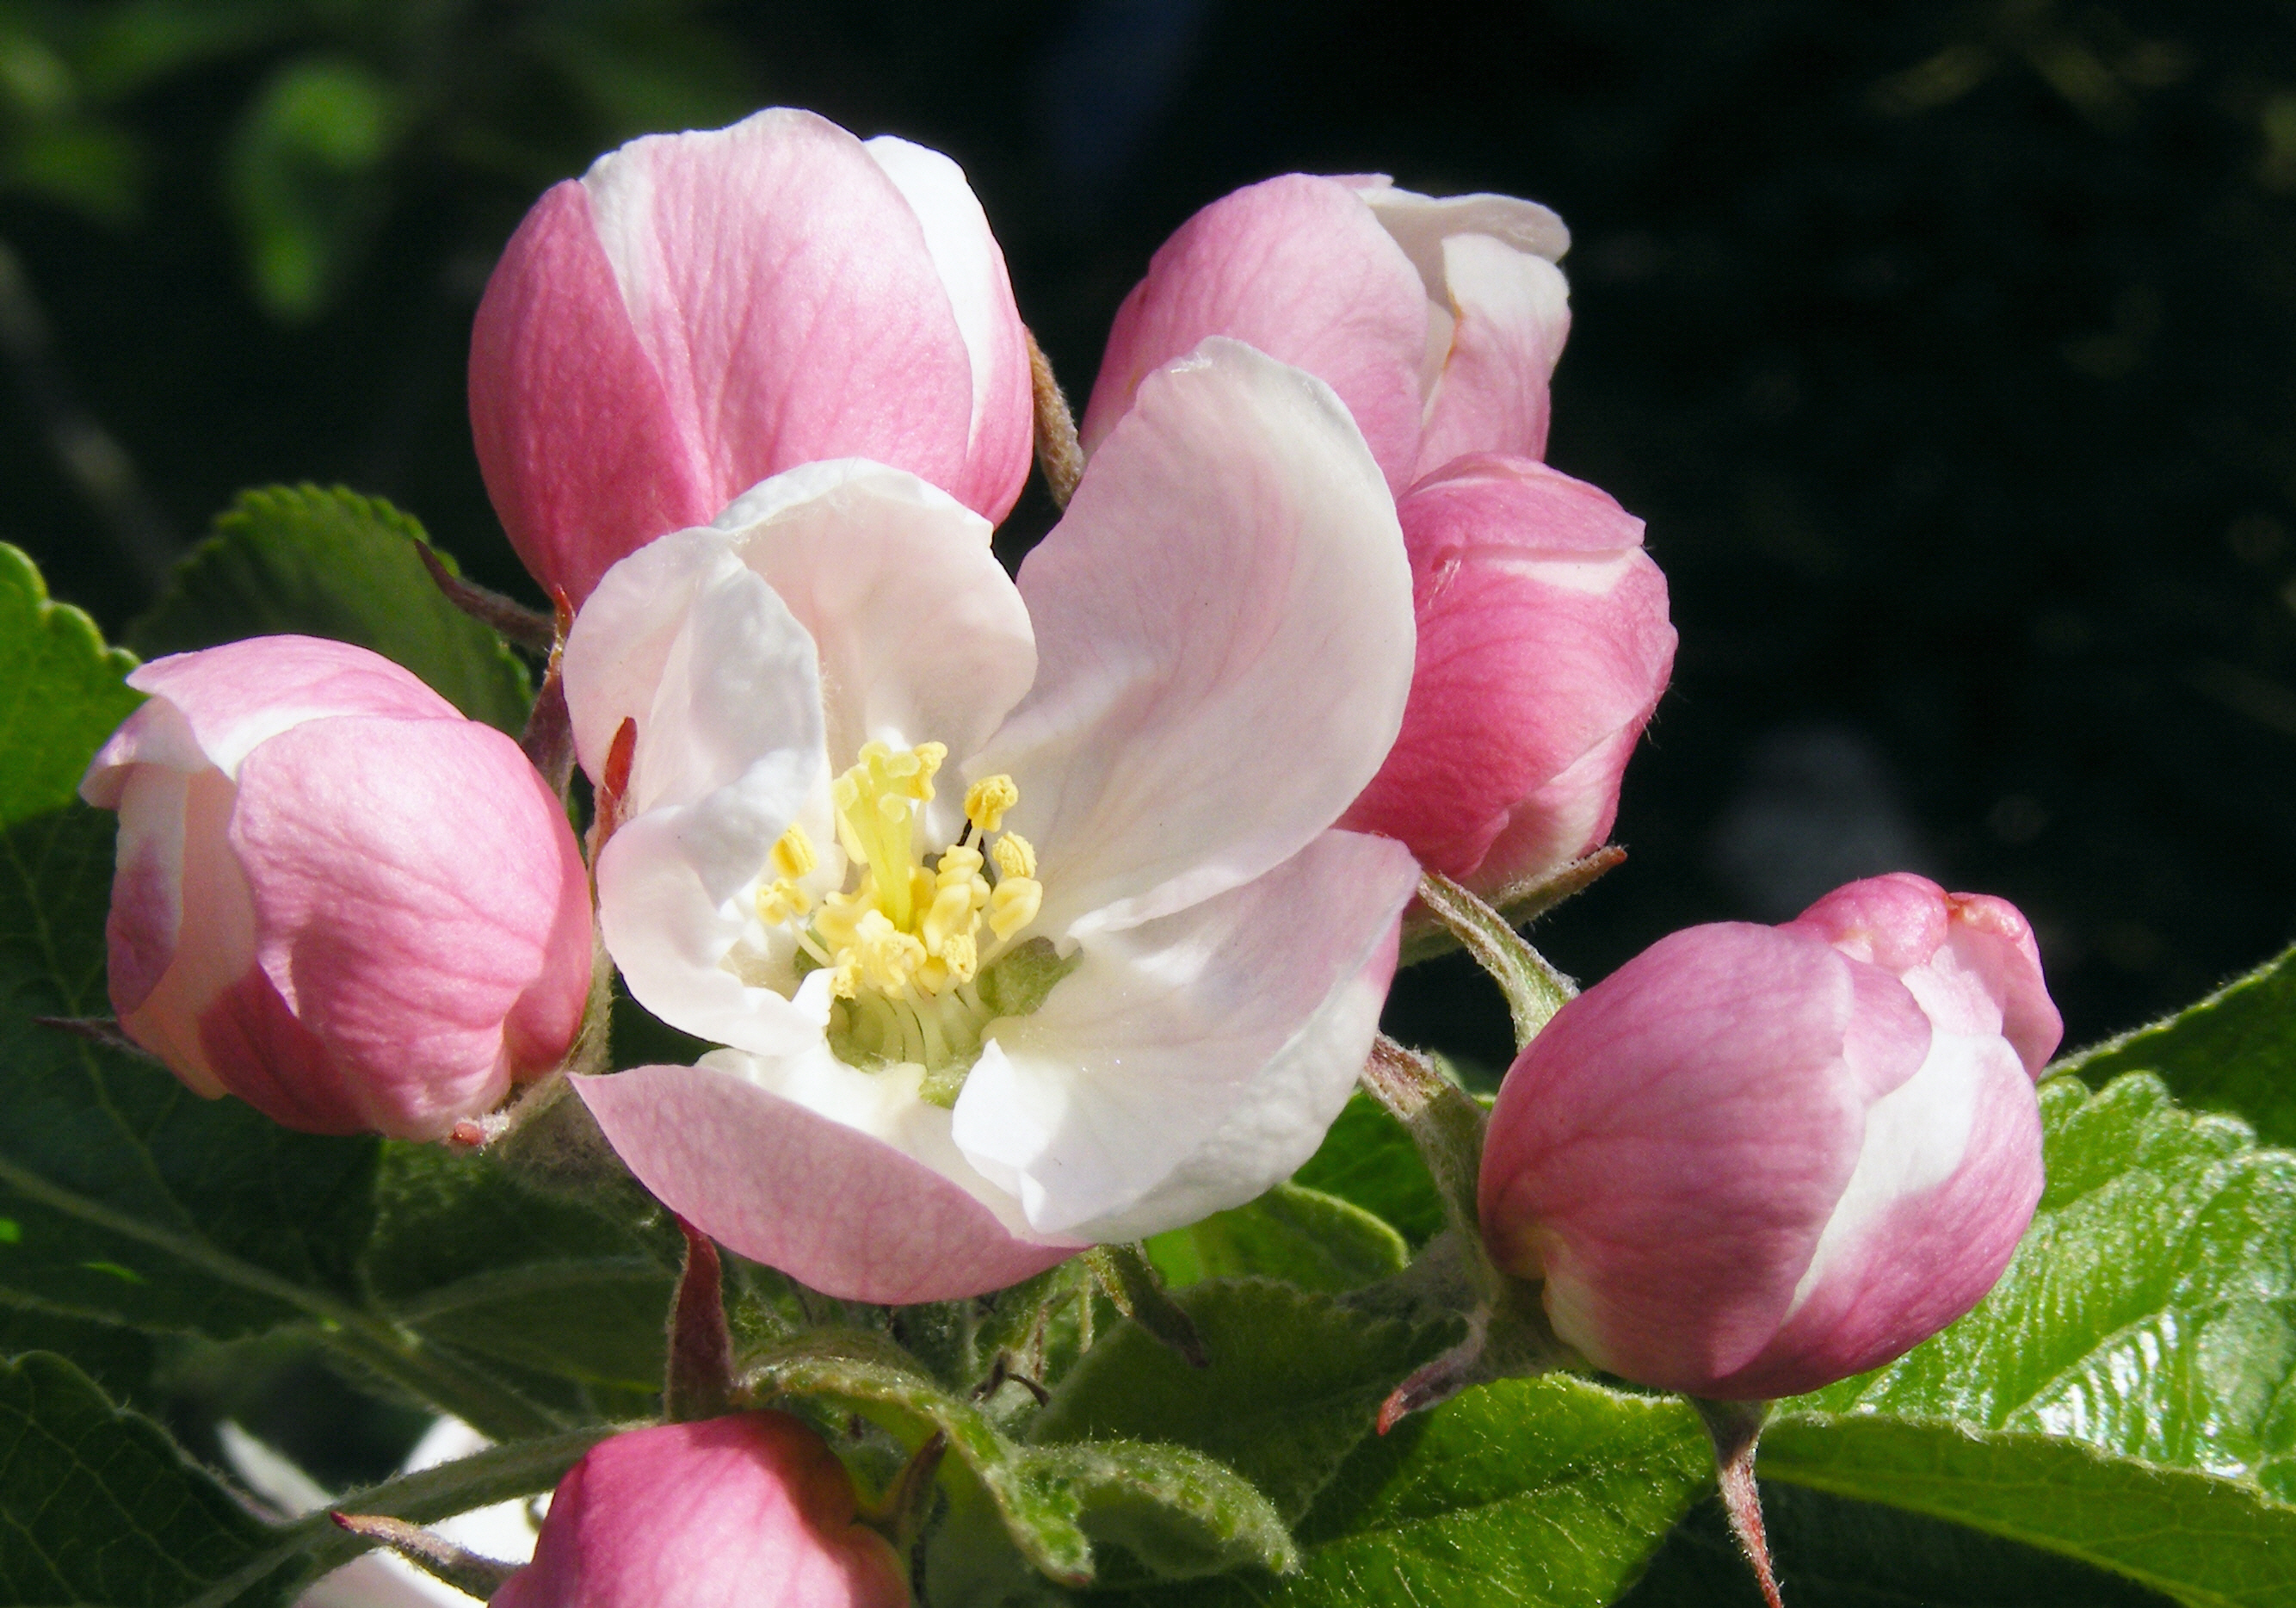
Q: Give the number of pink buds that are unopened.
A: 6